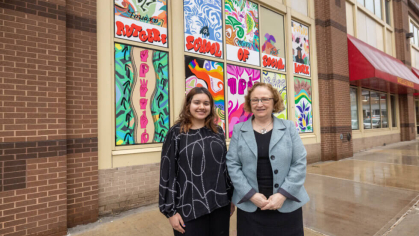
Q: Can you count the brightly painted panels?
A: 10